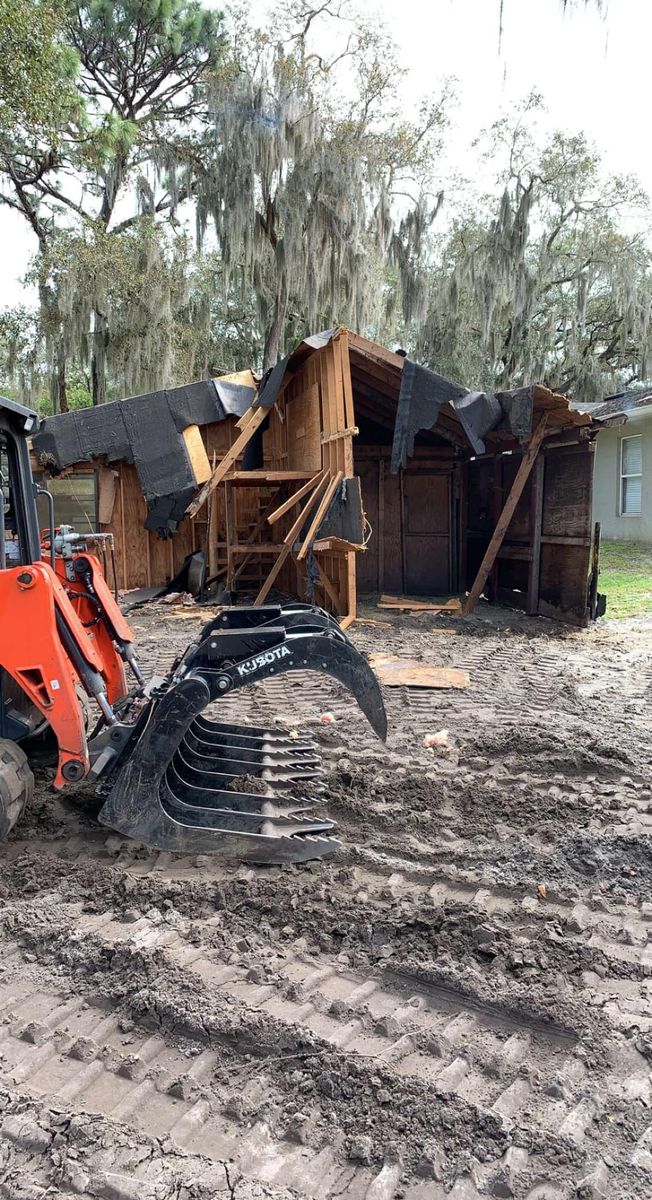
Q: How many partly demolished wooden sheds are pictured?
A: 1